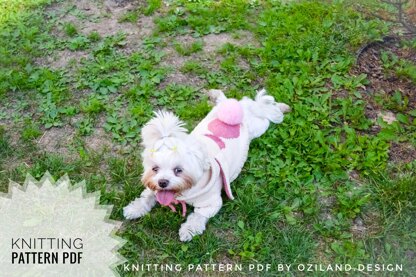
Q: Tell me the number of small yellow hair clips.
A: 2